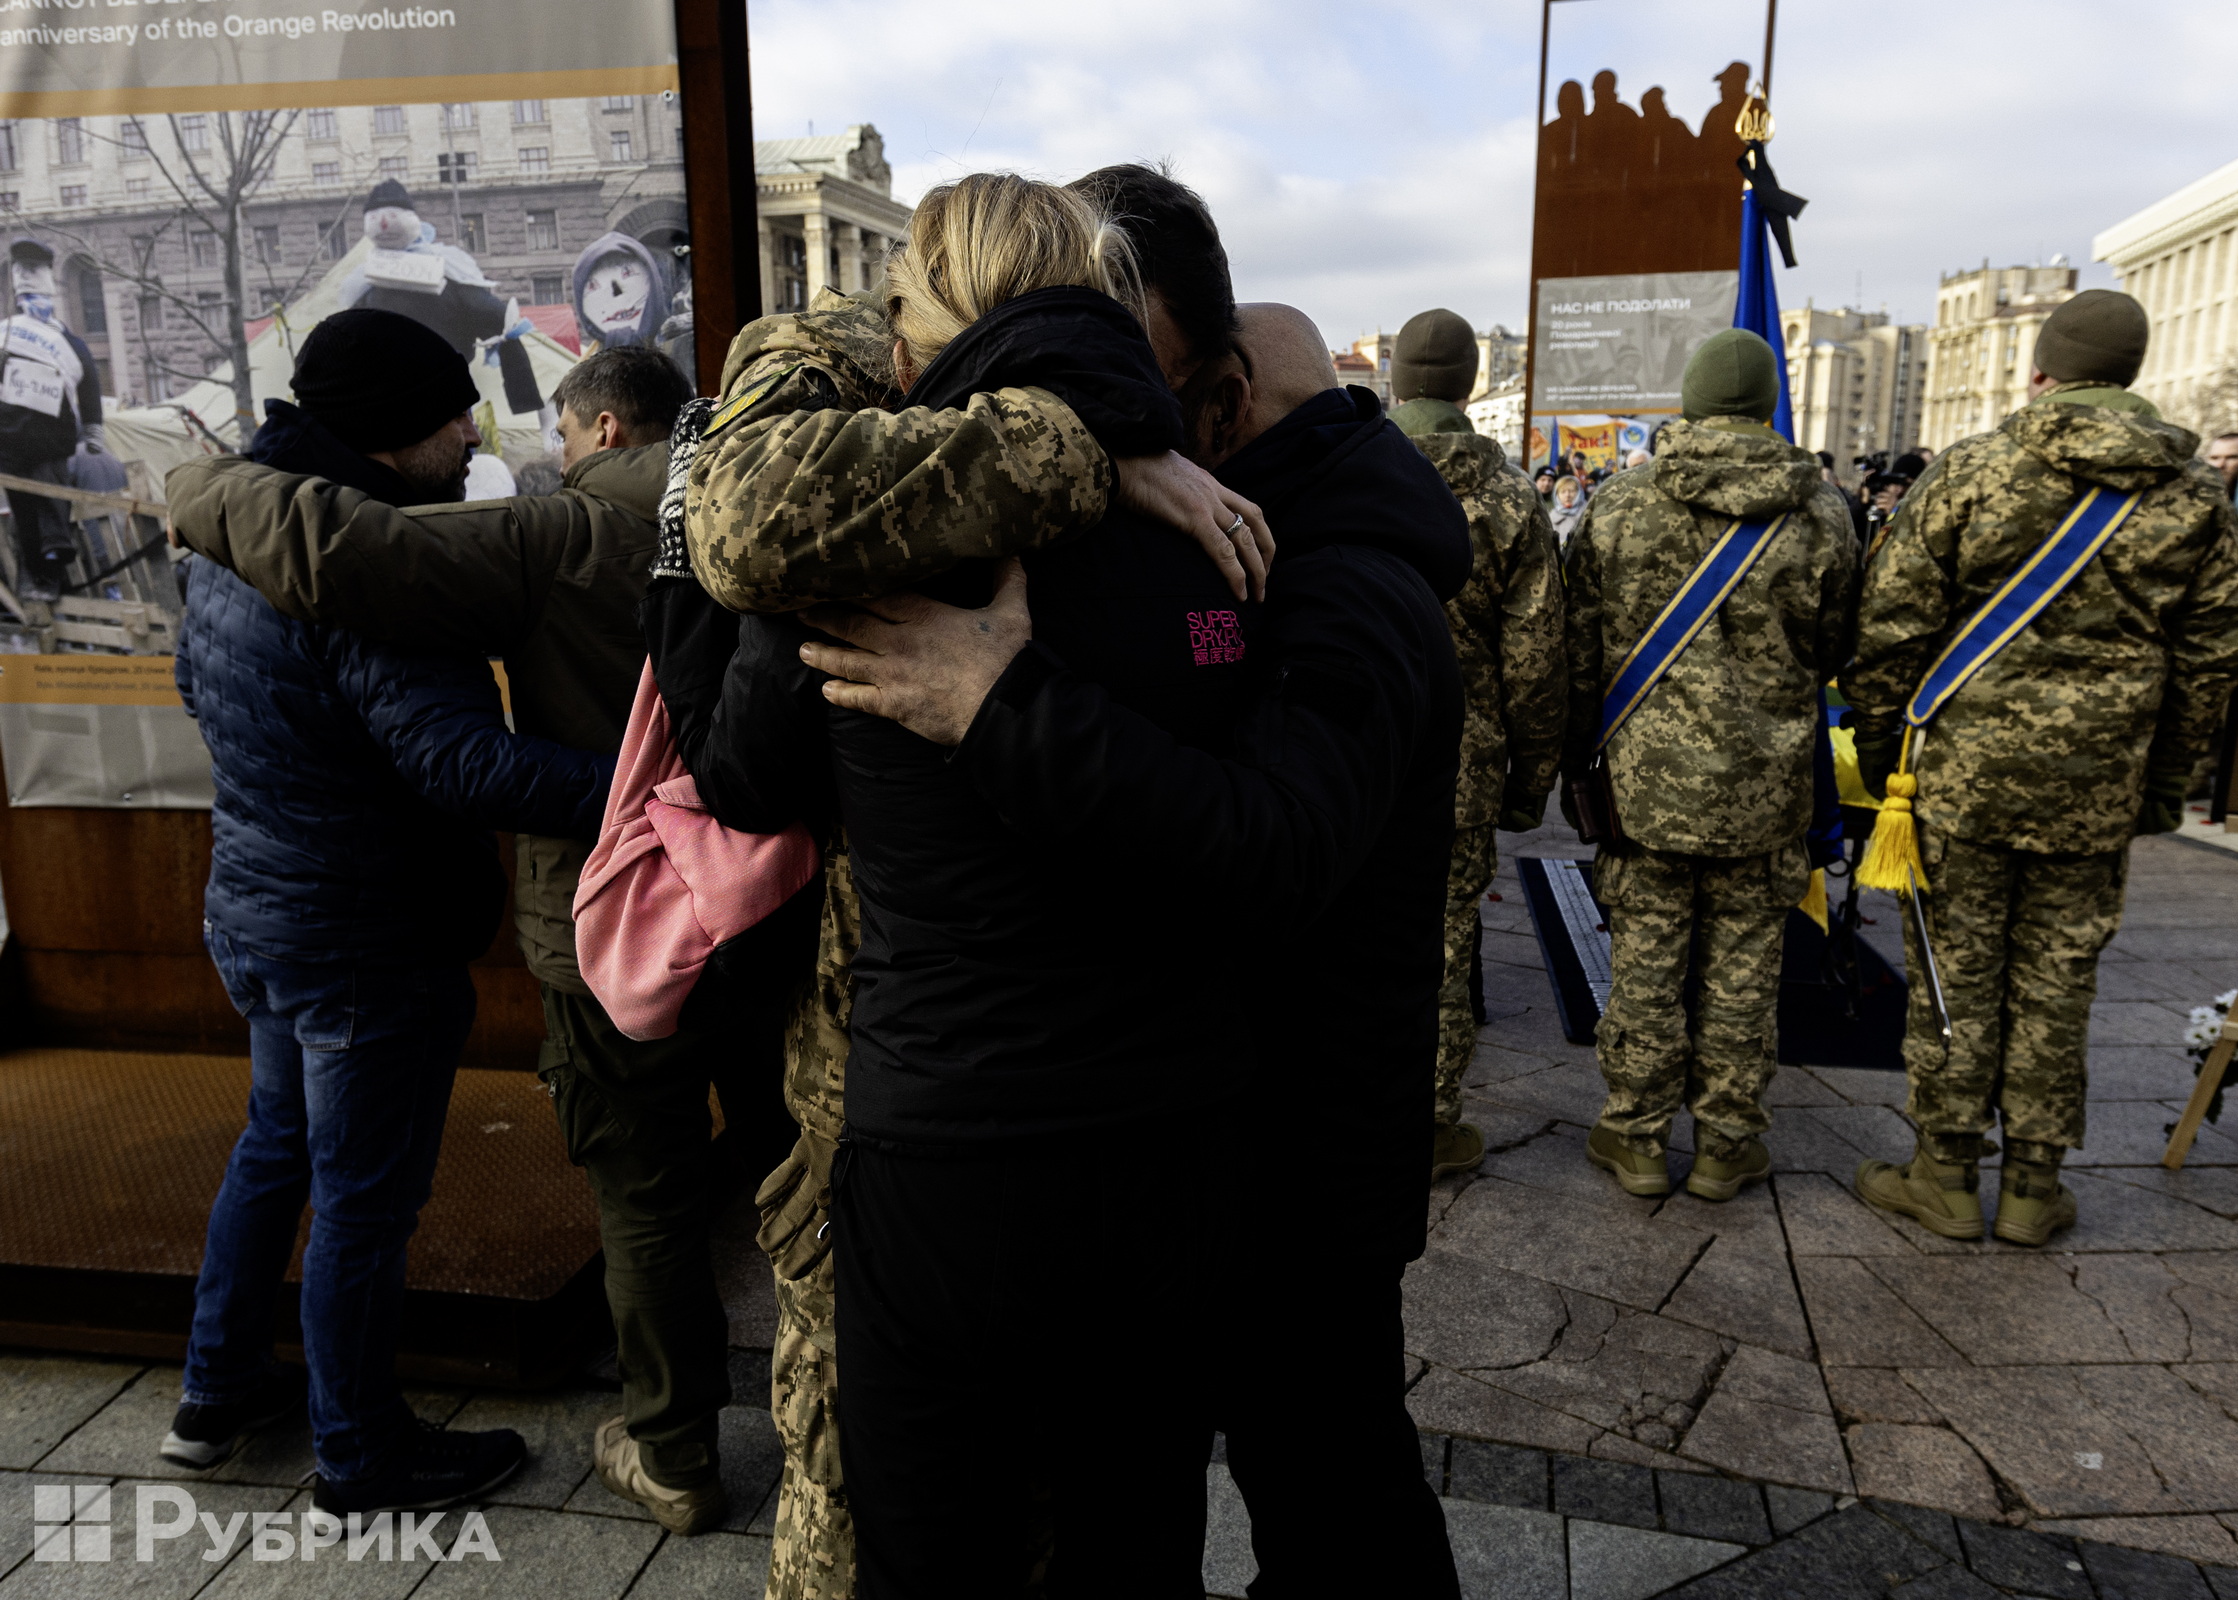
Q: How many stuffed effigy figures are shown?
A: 3